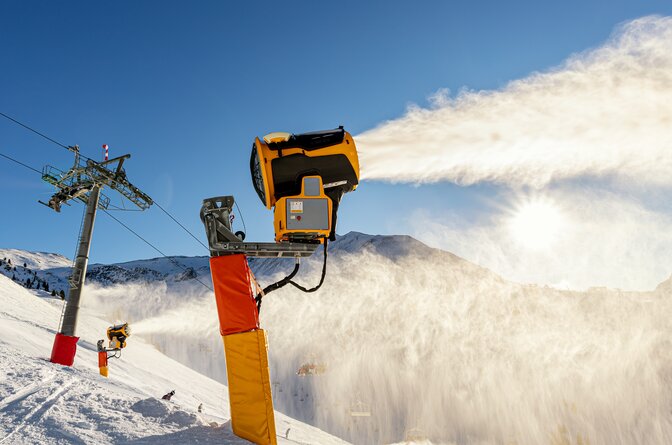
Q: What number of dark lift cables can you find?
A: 2